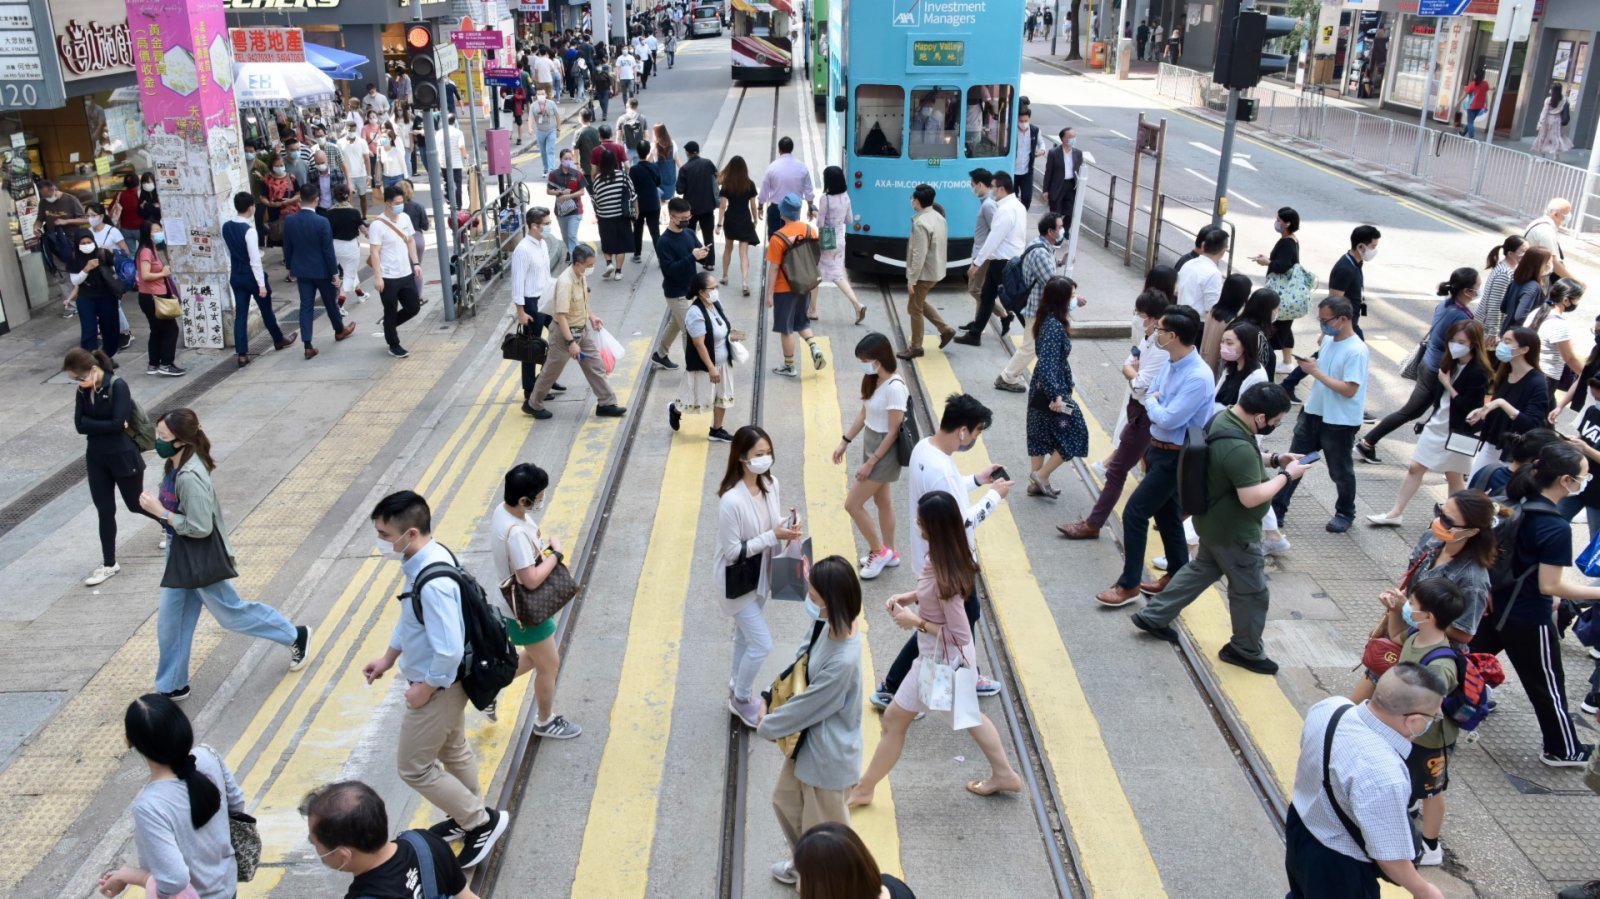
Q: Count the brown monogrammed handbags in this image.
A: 1